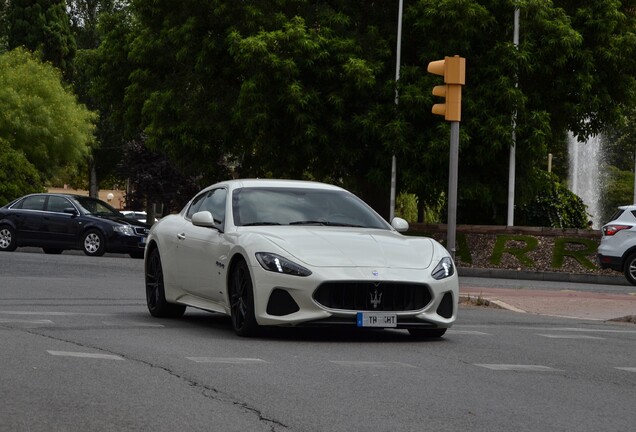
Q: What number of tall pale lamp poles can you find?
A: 2